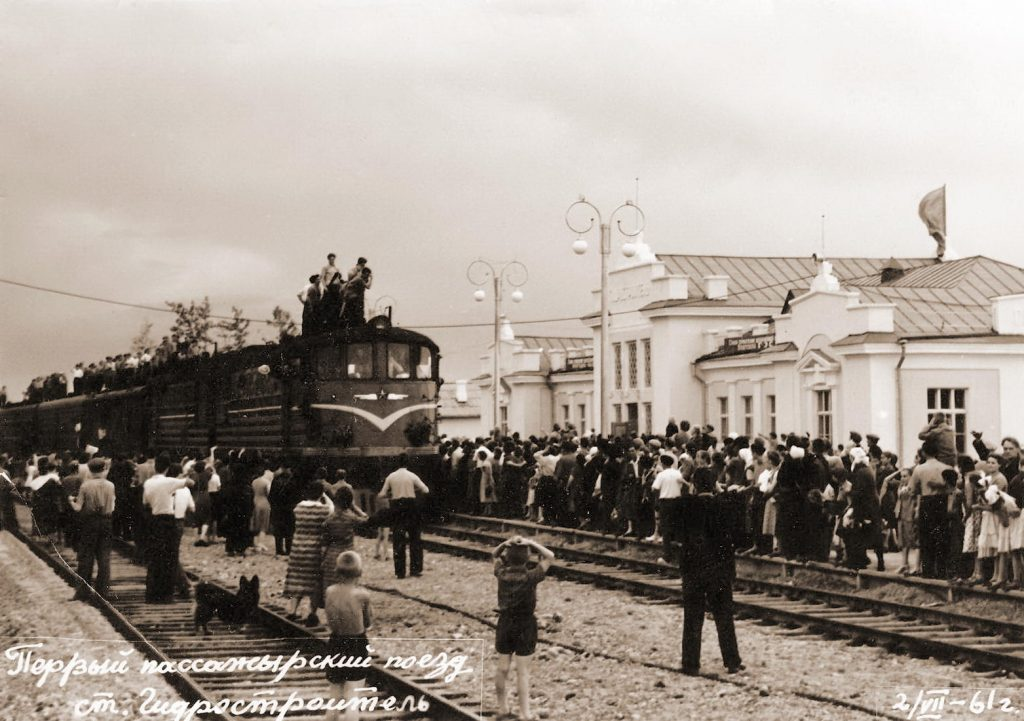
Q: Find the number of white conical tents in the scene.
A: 0